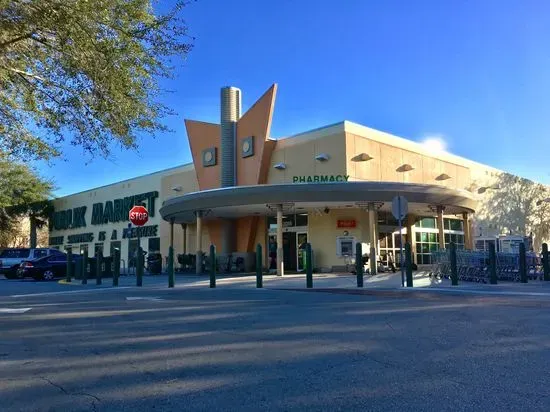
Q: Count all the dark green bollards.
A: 15